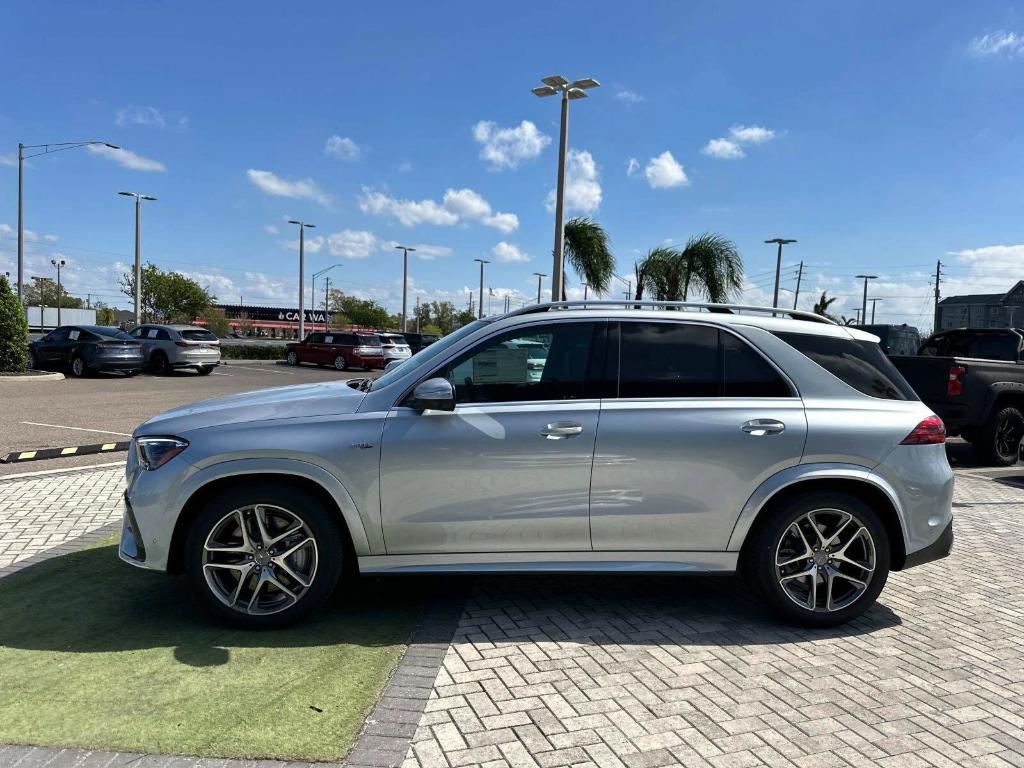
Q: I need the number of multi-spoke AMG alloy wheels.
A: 2